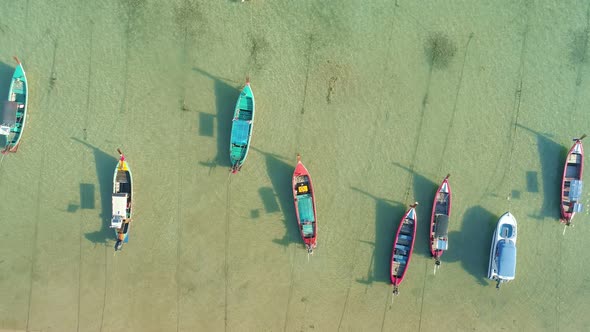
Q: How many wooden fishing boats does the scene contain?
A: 7